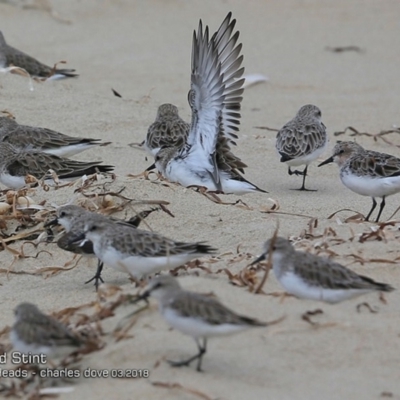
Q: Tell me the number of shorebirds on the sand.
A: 12